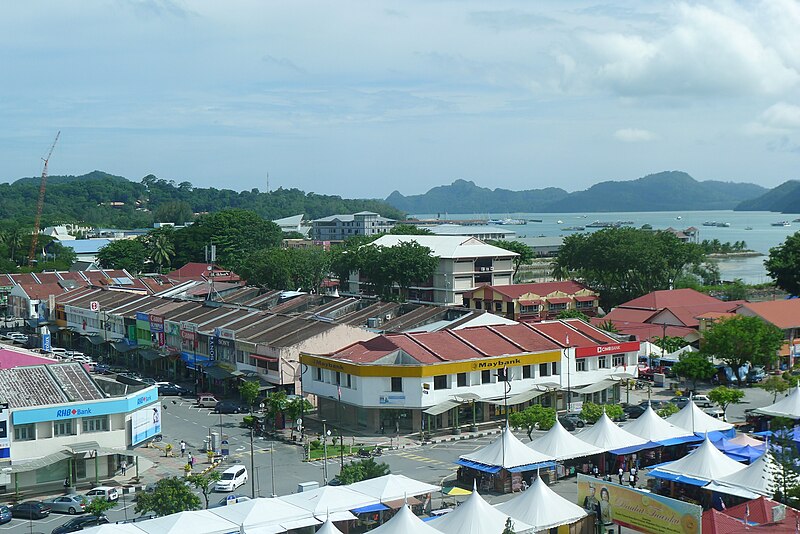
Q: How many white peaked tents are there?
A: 12